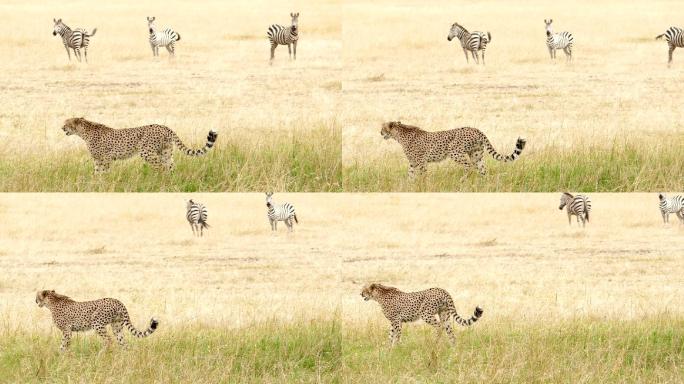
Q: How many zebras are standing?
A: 10